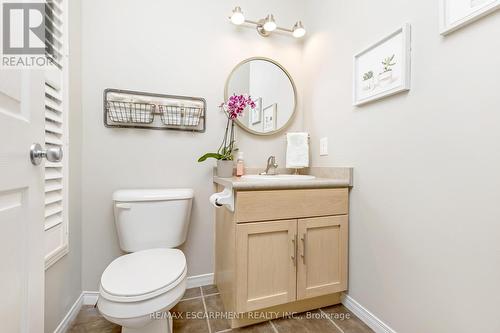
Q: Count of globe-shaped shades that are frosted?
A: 3